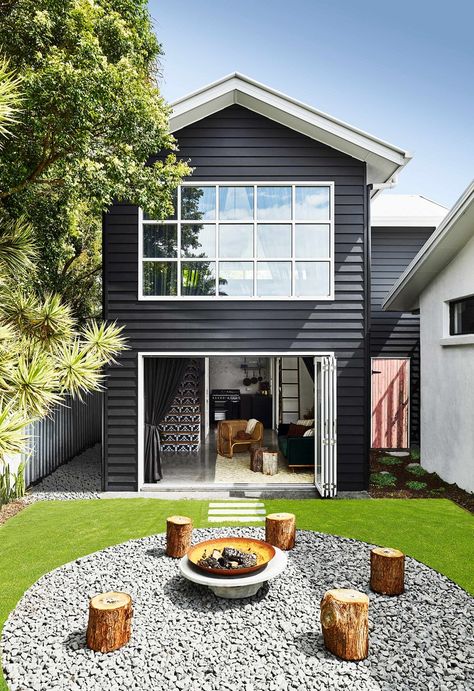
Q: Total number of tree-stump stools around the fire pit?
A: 5